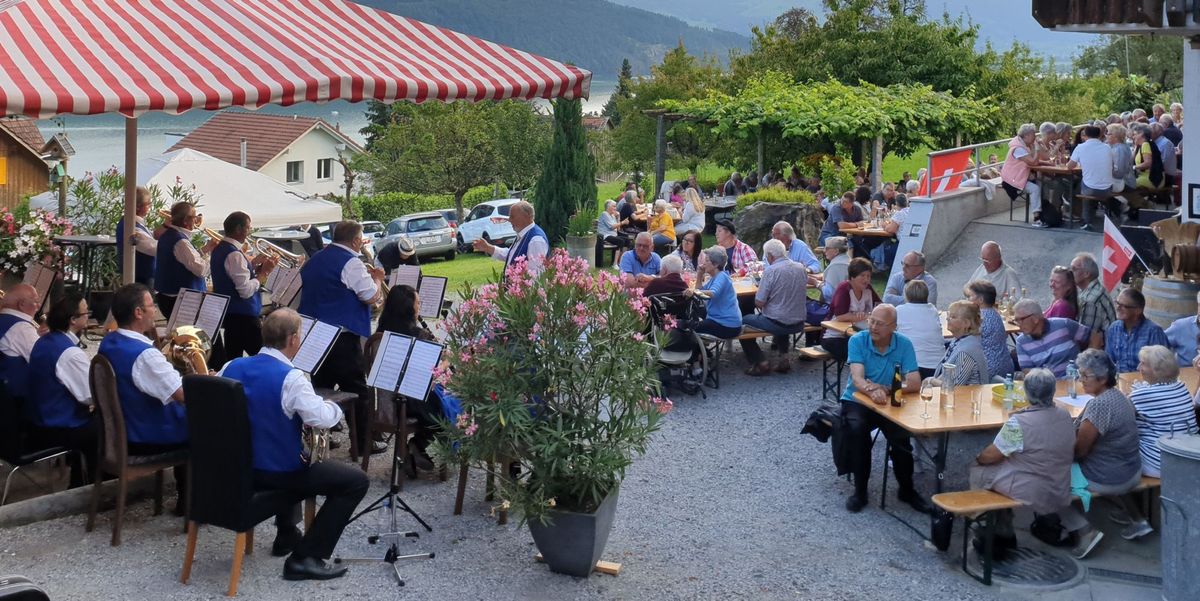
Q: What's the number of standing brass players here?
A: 4